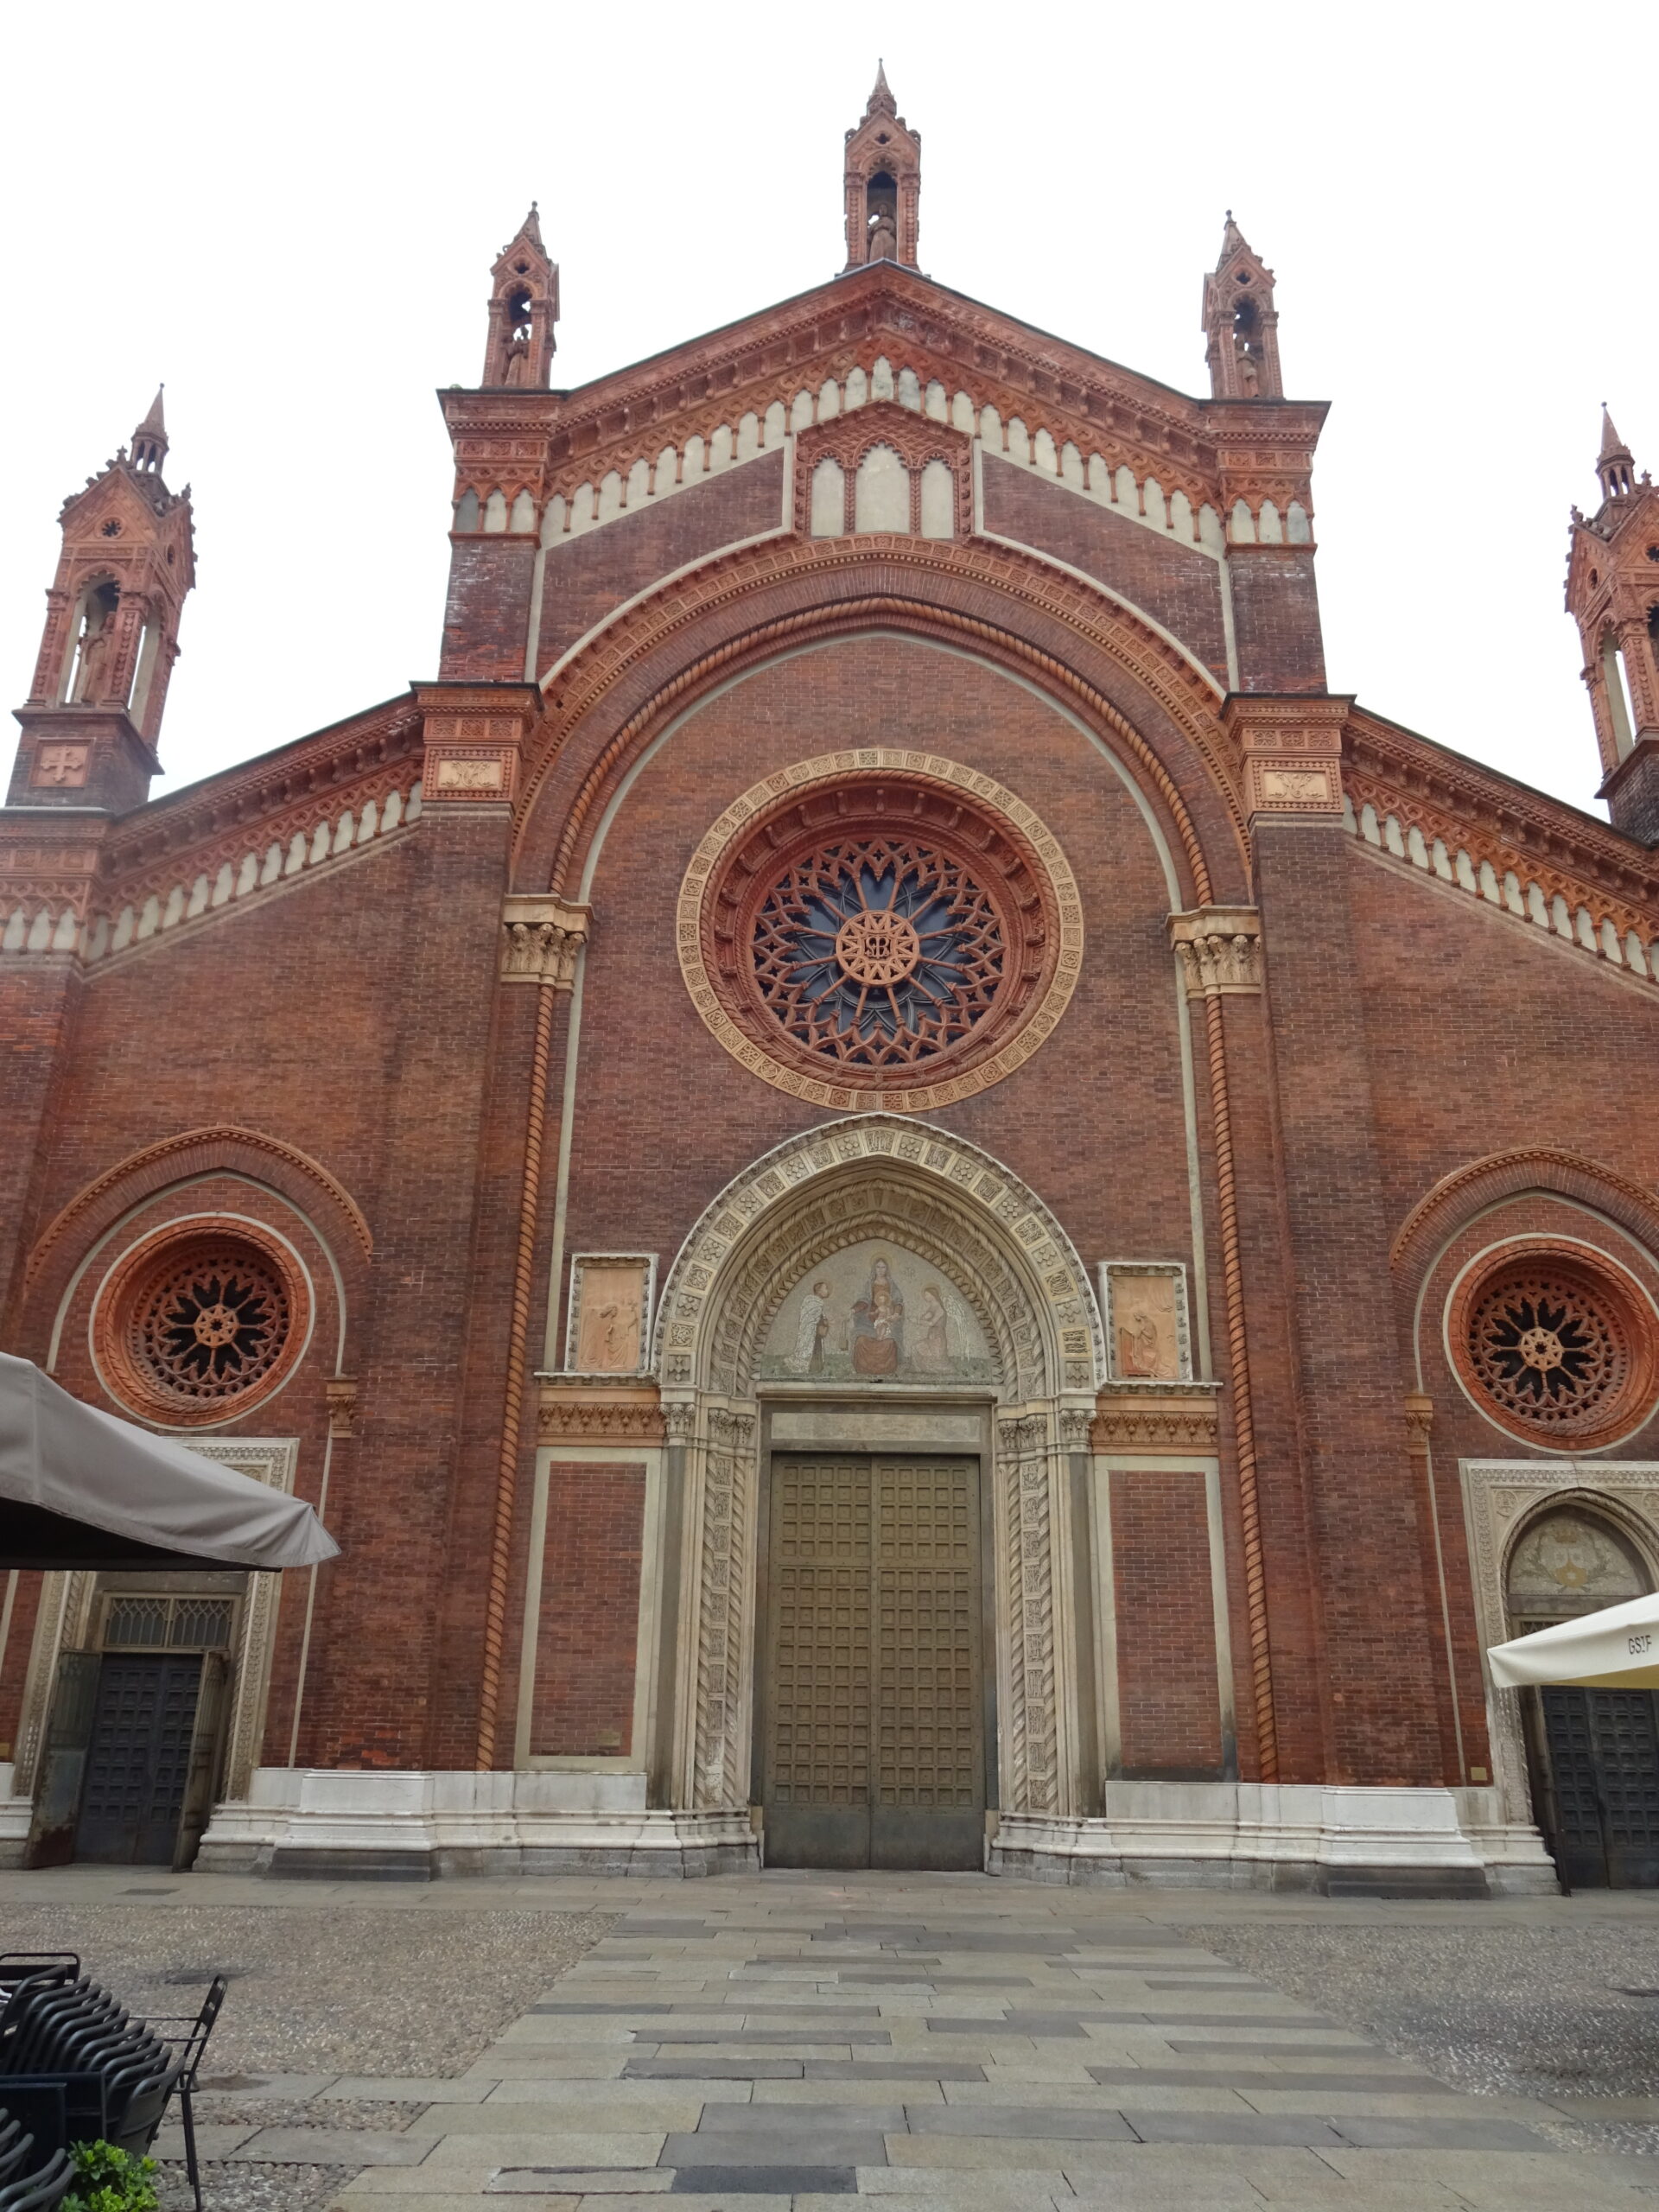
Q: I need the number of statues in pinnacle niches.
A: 4